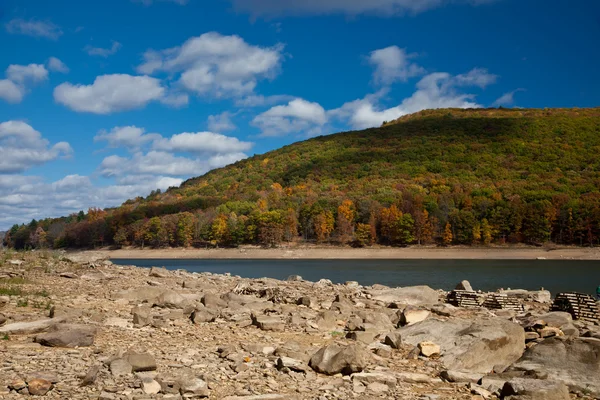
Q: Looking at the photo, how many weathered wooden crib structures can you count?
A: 3